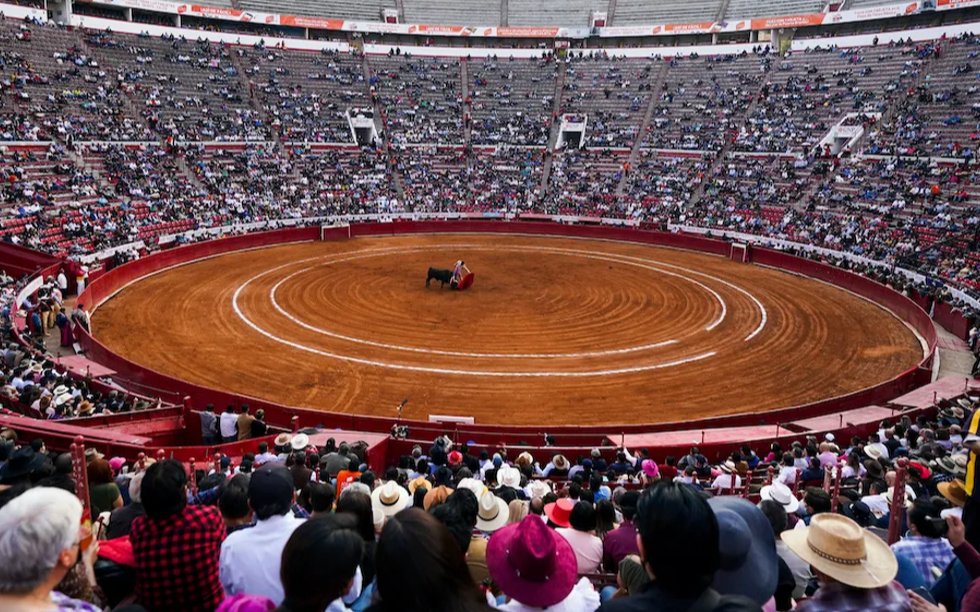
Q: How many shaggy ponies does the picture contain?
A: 0